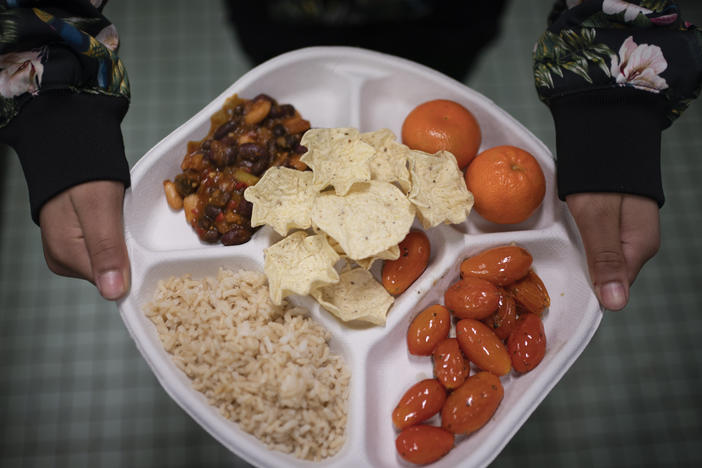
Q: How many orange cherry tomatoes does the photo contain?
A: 12